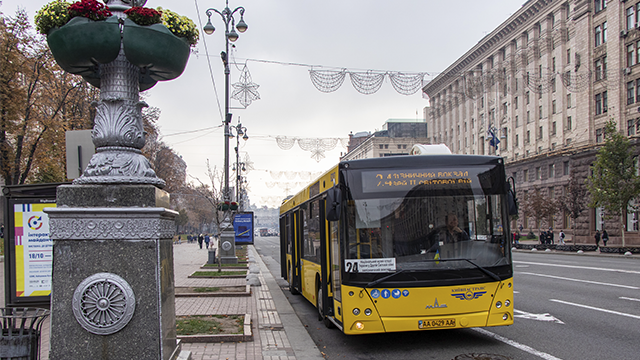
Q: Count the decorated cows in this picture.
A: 0